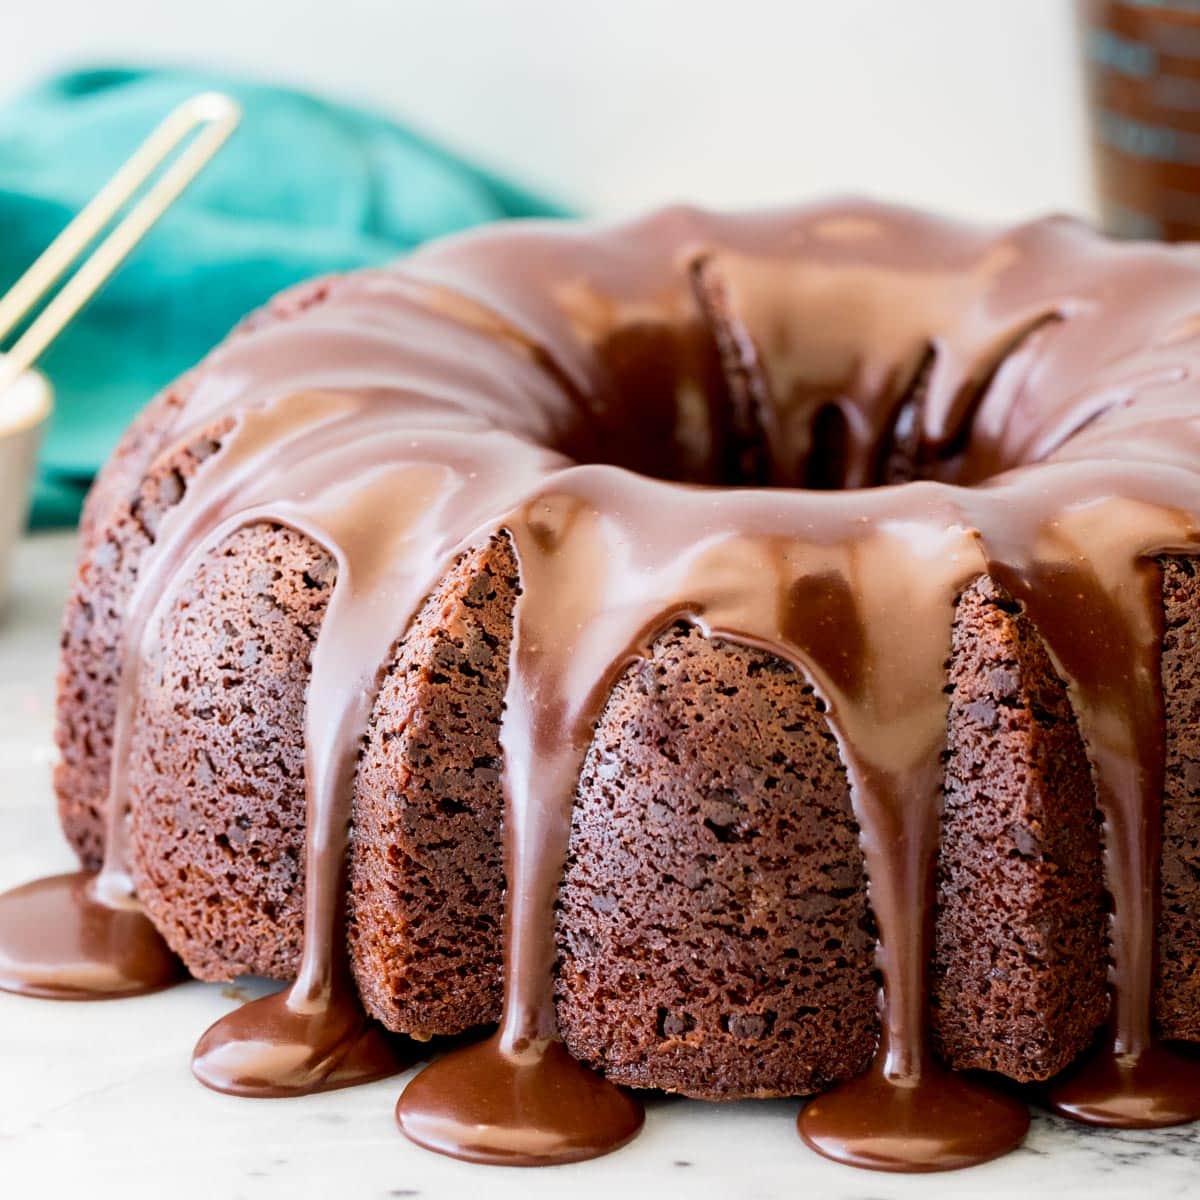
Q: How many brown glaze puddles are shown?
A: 5